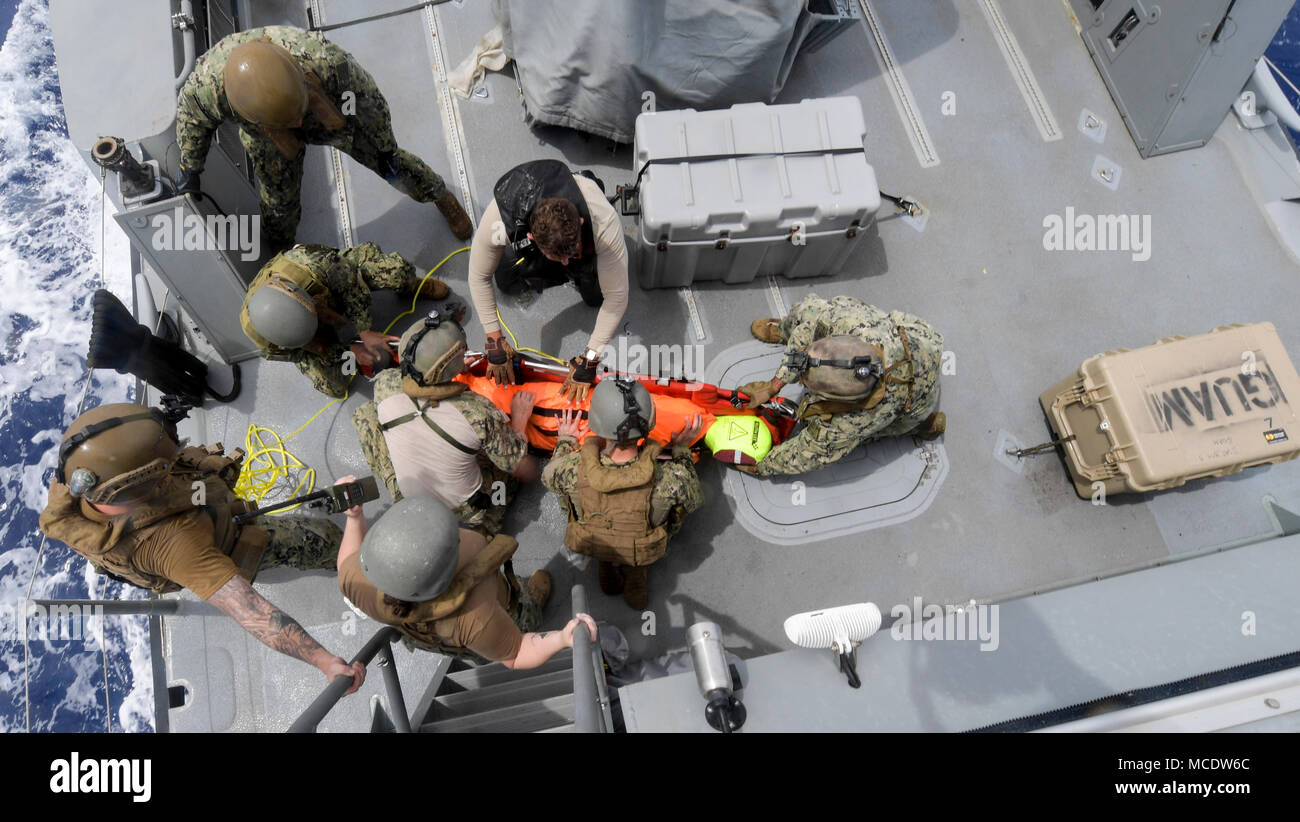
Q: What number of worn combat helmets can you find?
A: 7